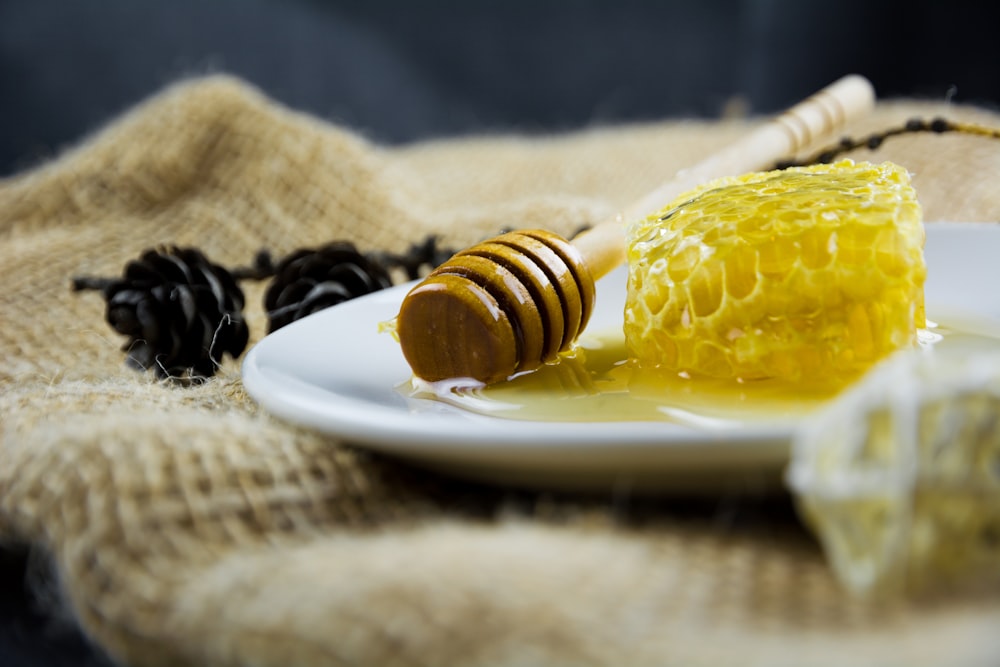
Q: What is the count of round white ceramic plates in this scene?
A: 1